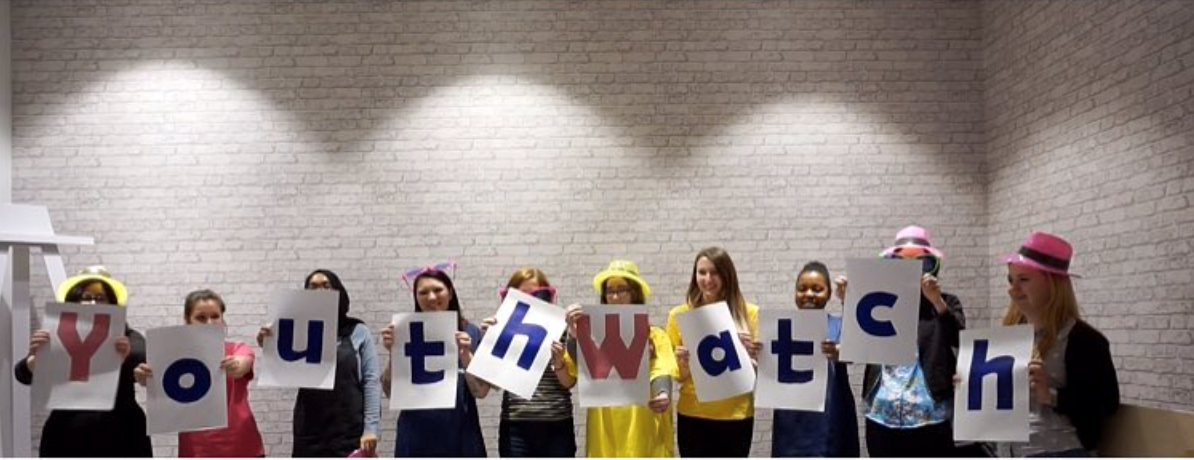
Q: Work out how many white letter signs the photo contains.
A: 10